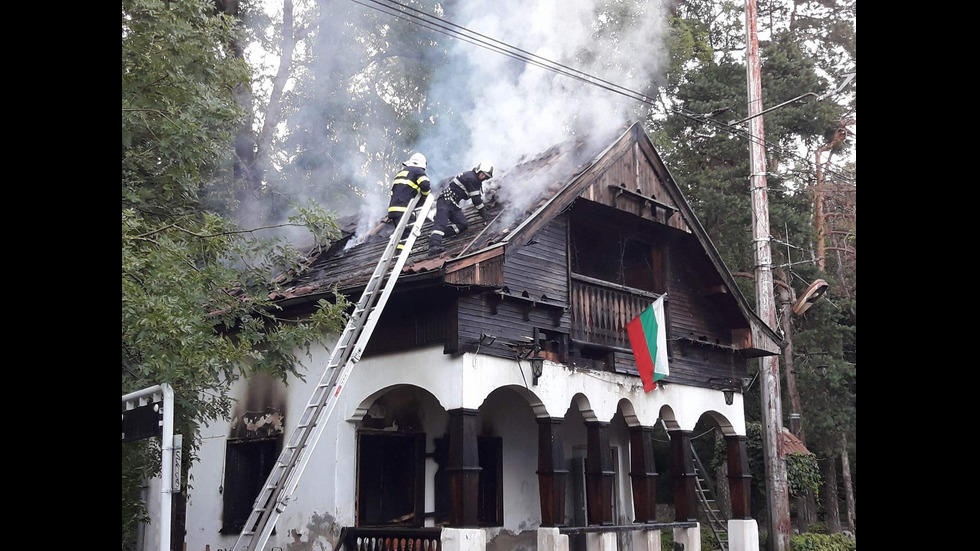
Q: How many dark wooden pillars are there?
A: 6